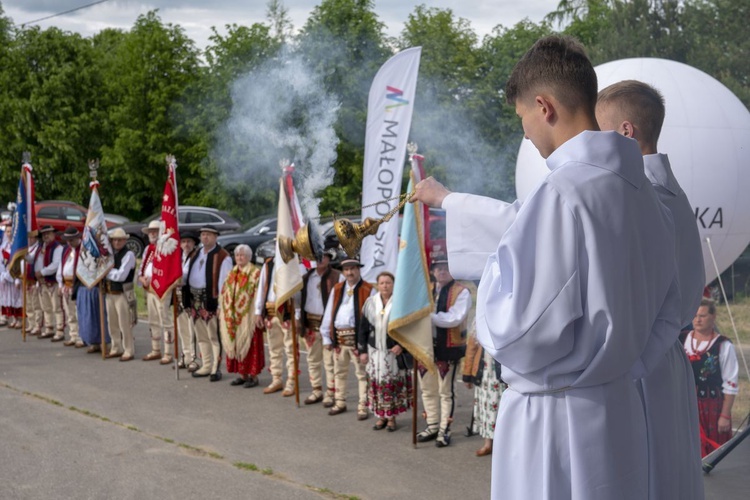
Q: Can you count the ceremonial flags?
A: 5